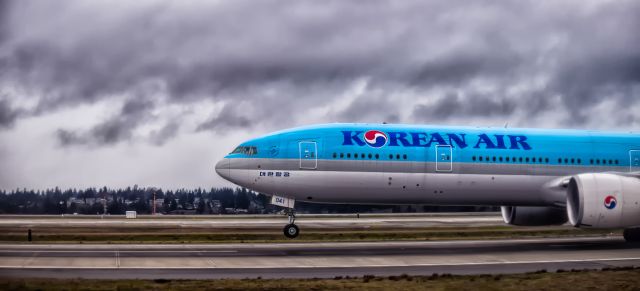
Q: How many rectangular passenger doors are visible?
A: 3